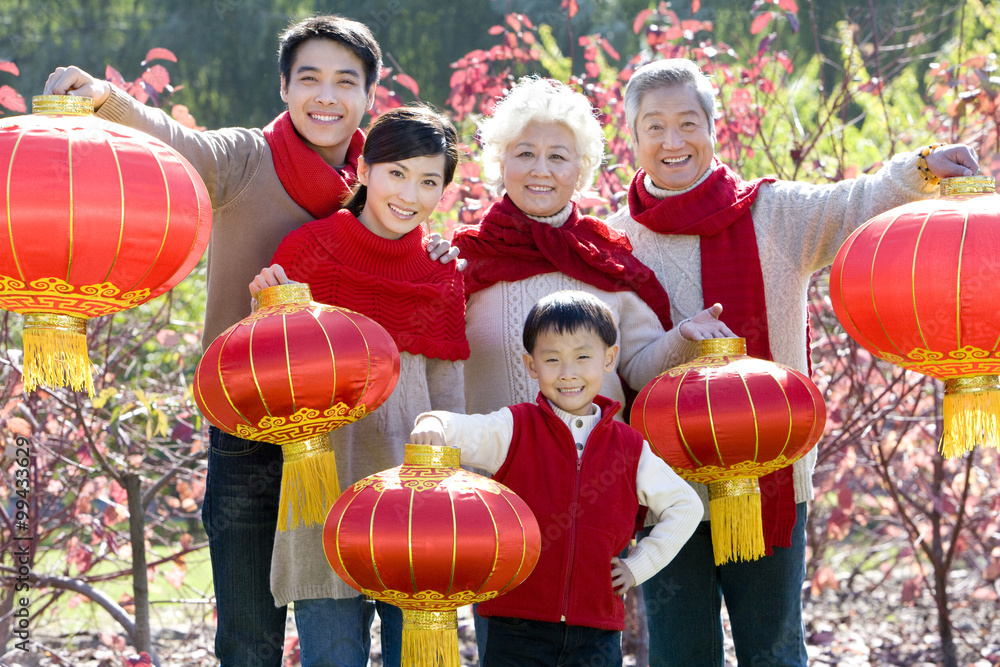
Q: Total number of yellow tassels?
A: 5